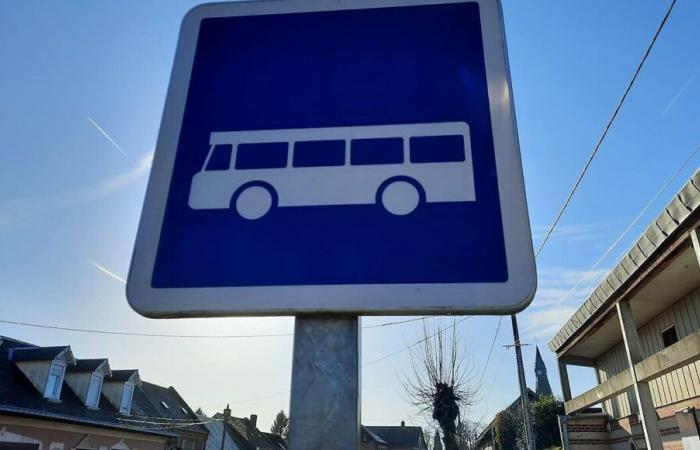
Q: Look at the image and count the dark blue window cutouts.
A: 5